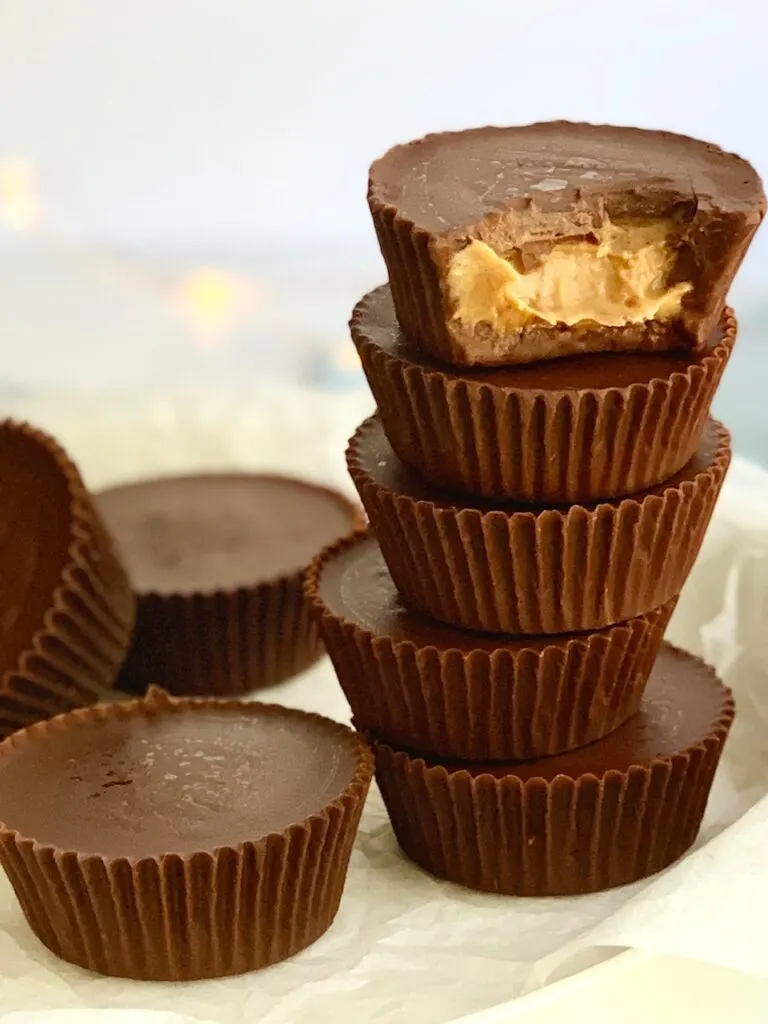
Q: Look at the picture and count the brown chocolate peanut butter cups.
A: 8